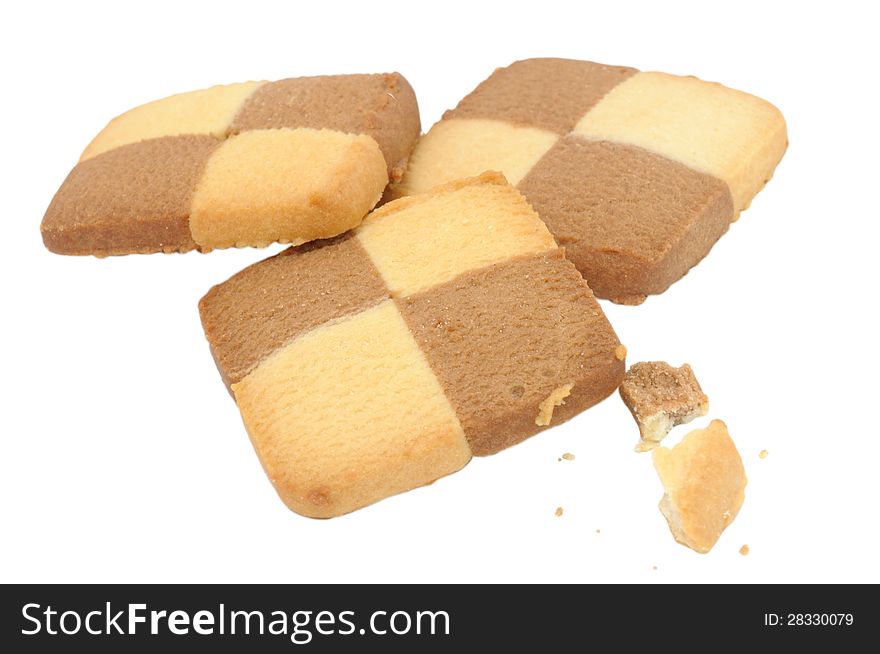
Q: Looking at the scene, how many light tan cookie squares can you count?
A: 6